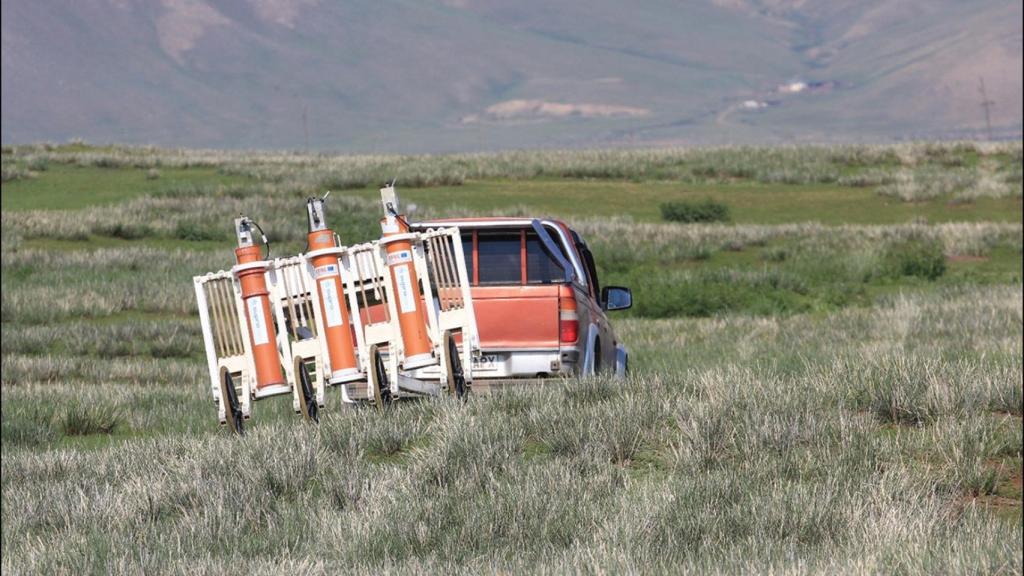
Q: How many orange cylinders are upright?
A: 3